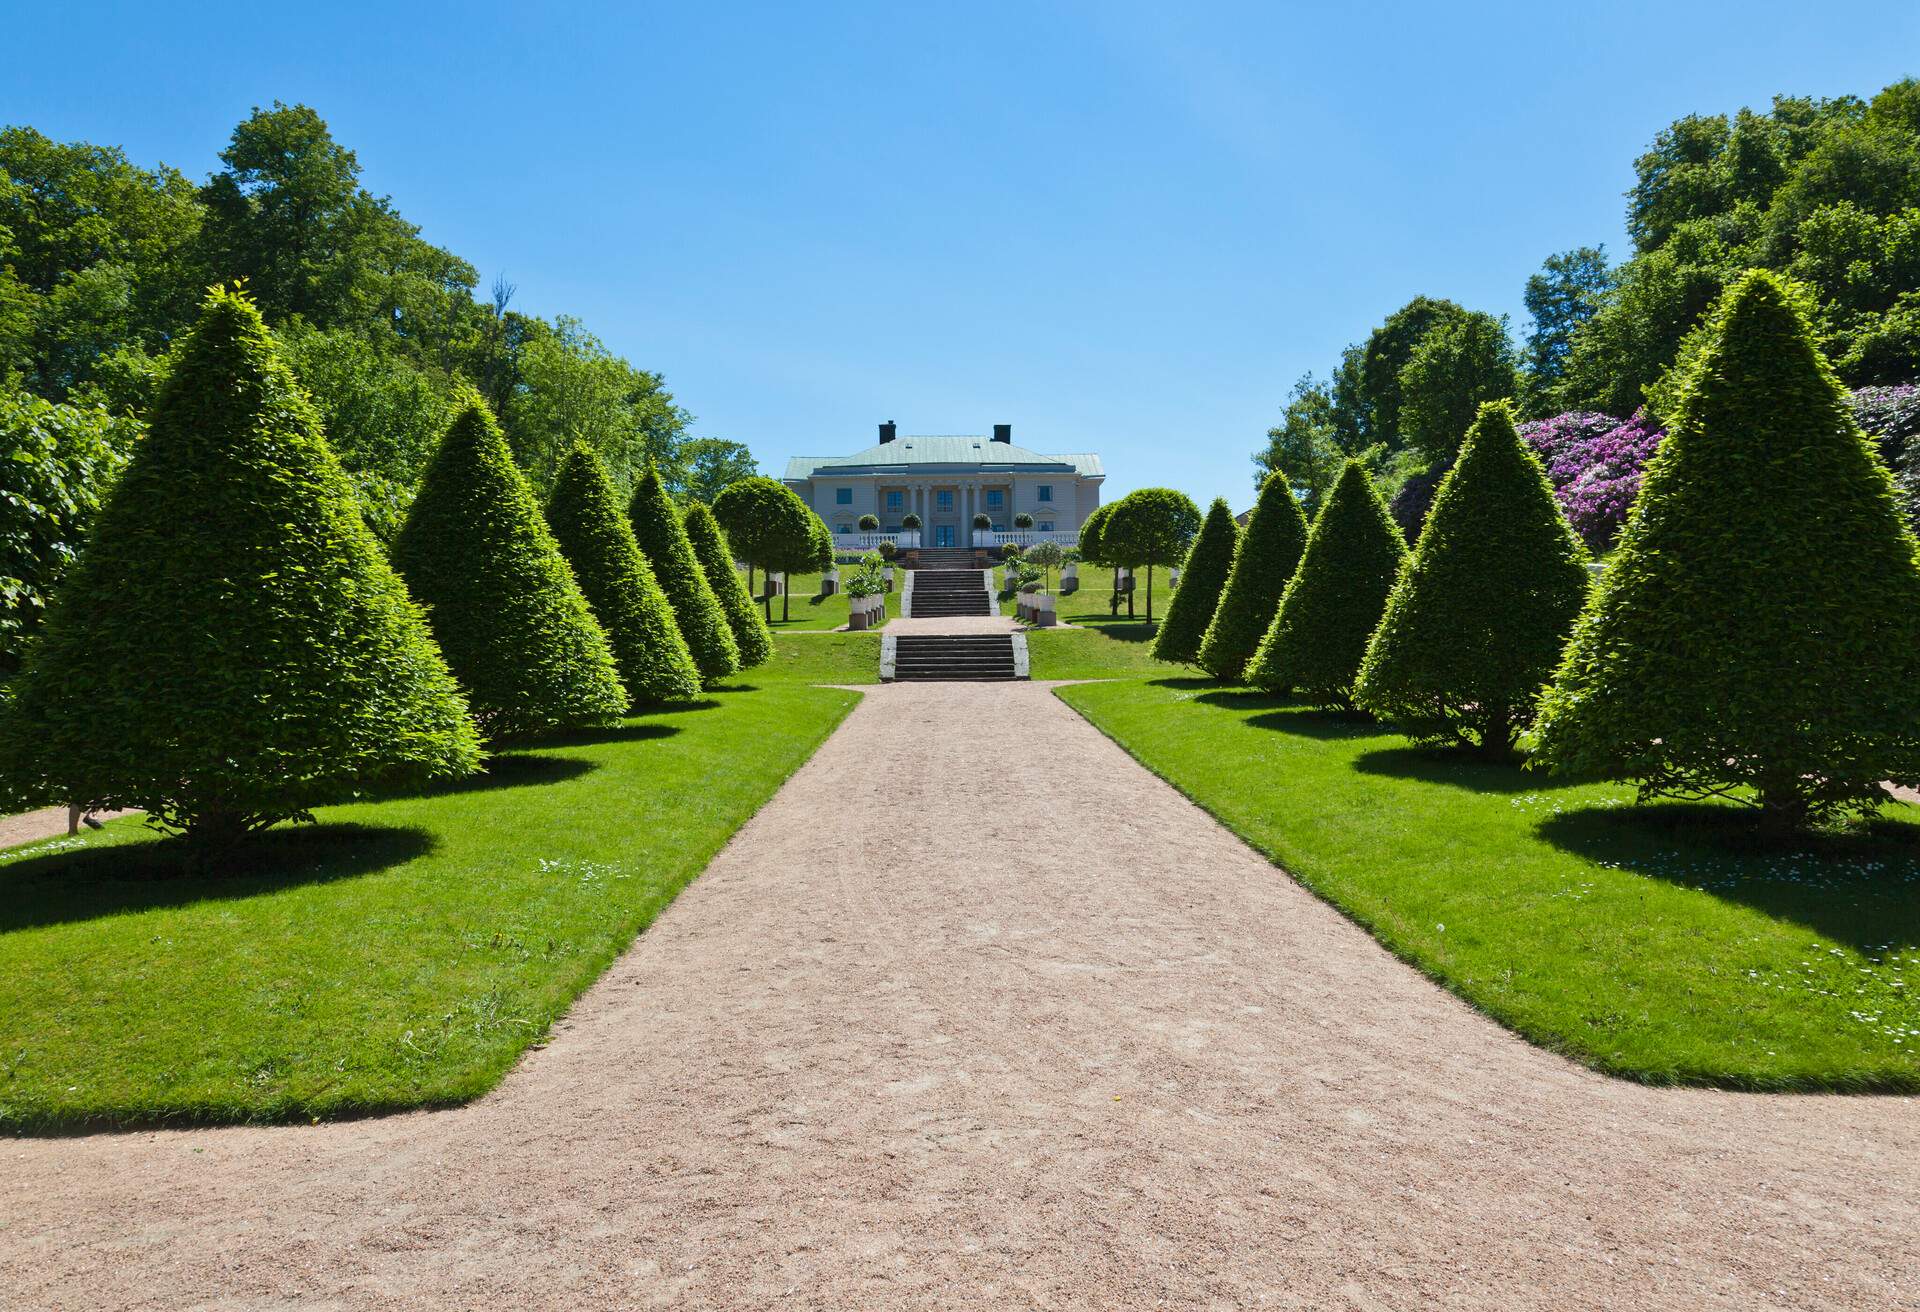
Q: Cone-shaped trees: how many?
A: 10